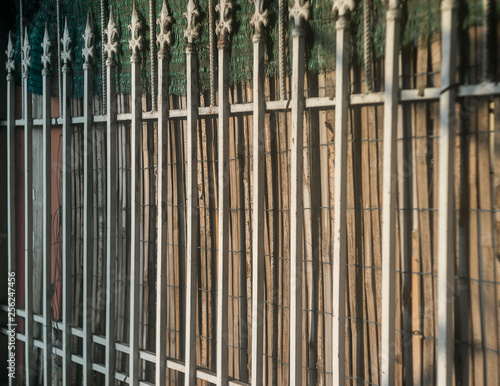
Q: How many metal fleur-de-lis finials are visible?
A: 13